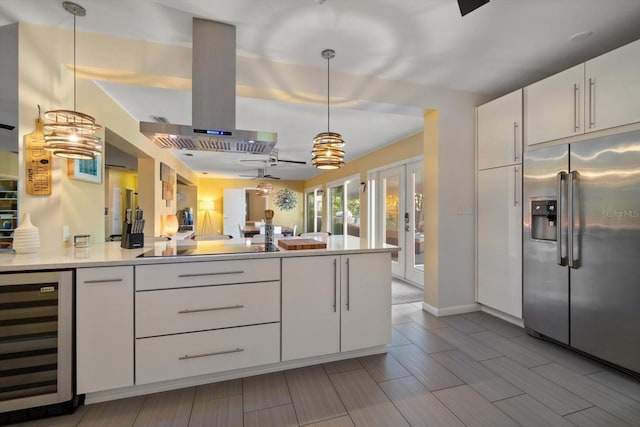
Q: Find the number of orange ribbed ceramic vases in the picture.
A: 0